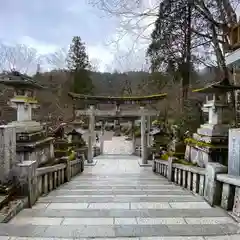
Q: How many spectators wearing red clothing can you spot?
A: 0